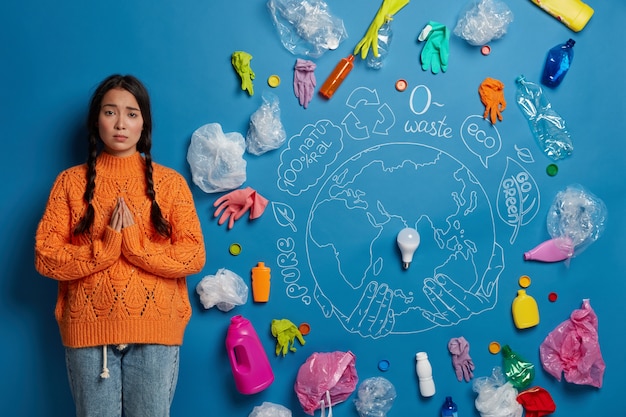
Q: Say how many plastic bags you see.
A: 11